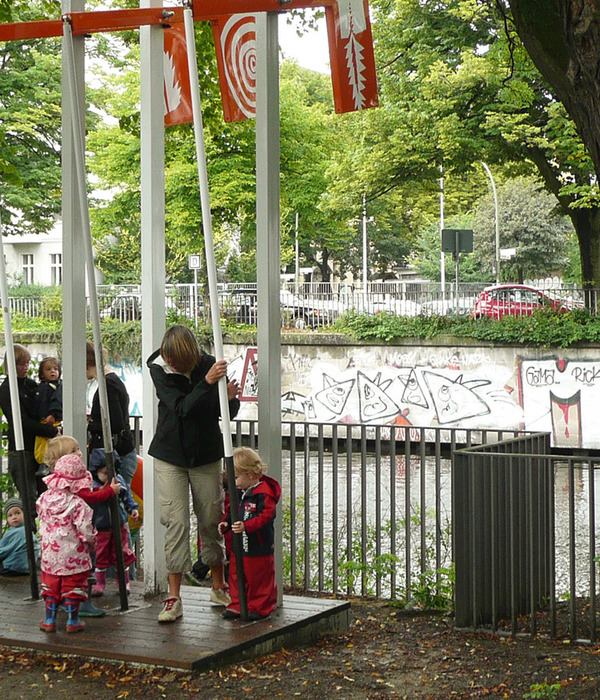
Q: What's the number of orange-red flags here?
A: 3